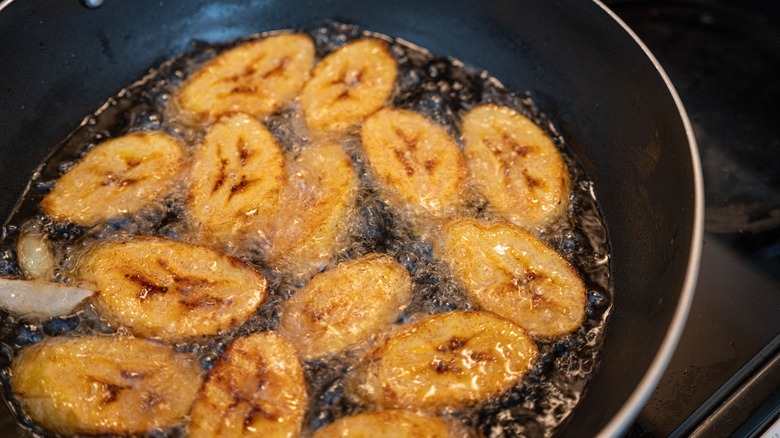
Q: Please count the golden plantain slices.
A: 14